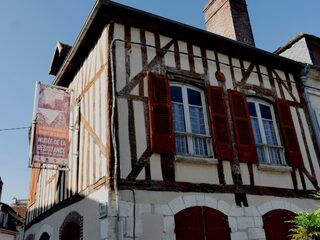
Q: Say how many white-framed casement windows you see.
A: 2